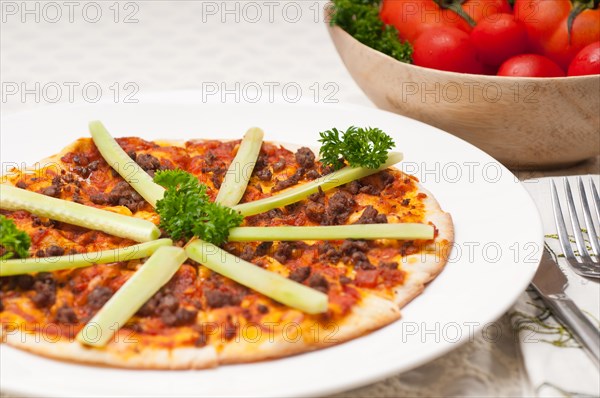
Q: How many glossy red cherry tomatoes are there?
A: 8